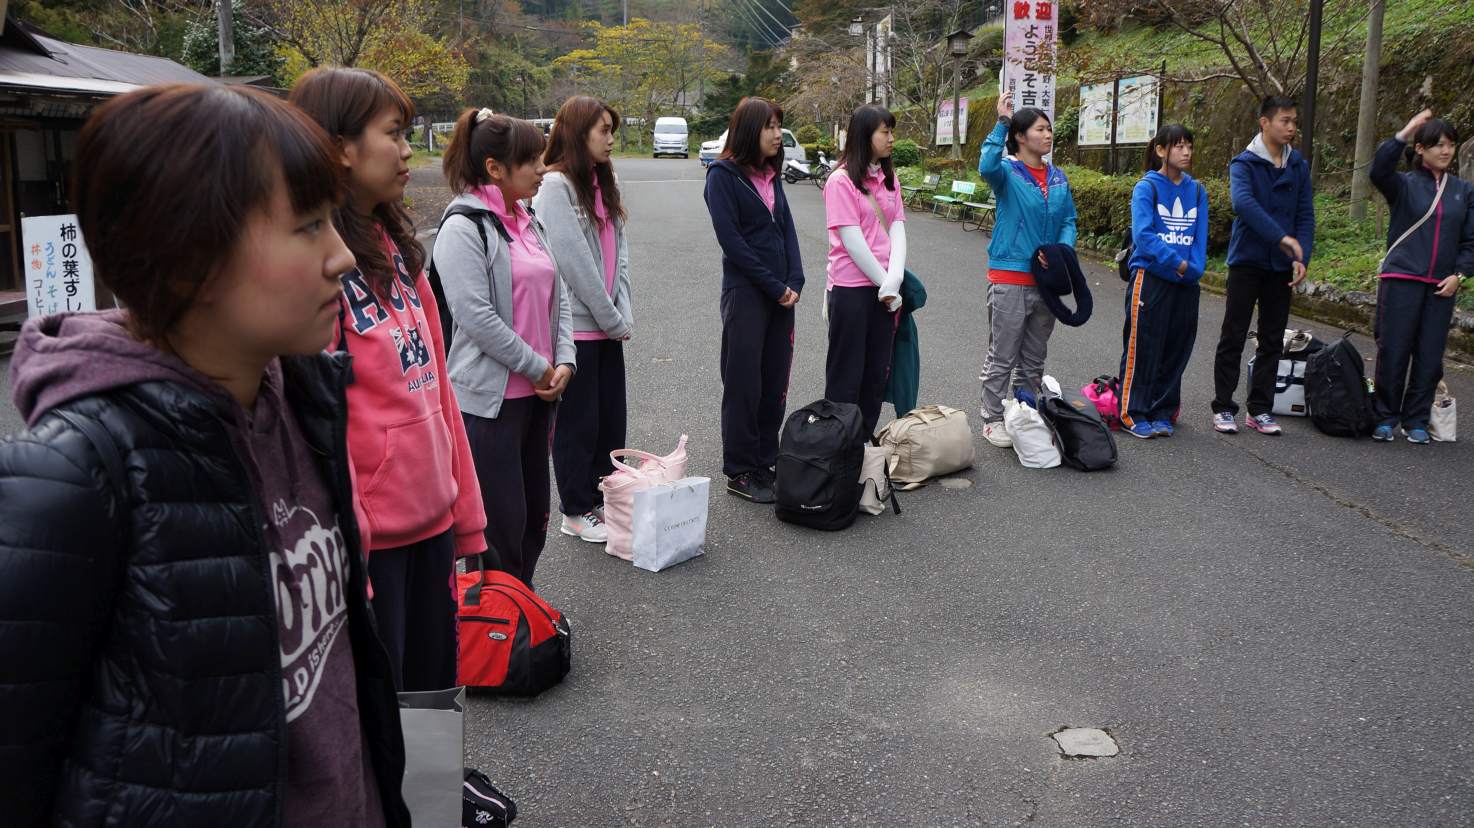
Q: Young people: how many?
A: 10